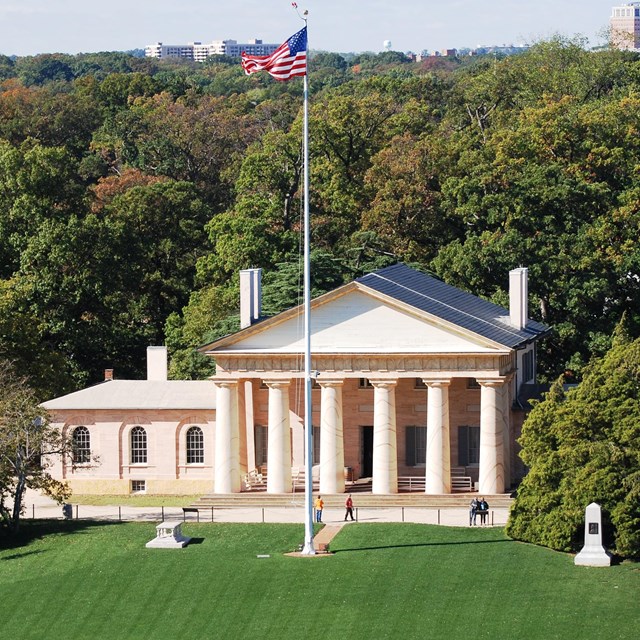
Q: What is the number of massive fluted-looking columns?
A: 6